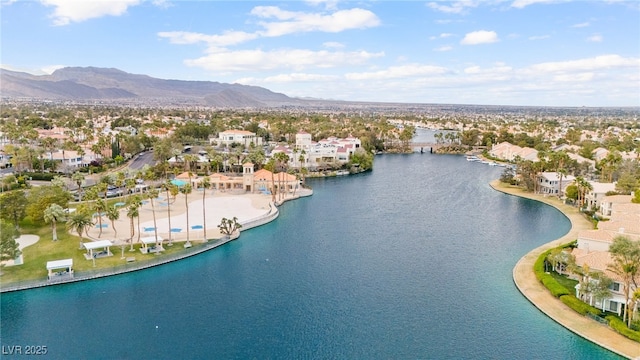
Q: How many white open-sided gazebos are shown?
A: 3